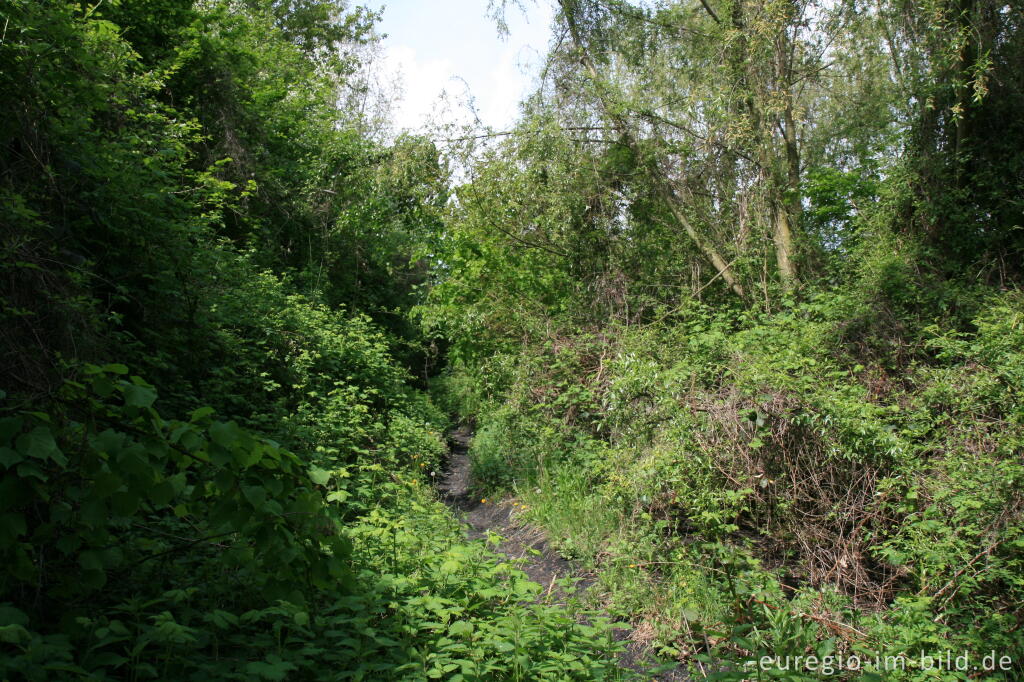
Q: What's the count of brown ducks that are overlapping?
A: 0